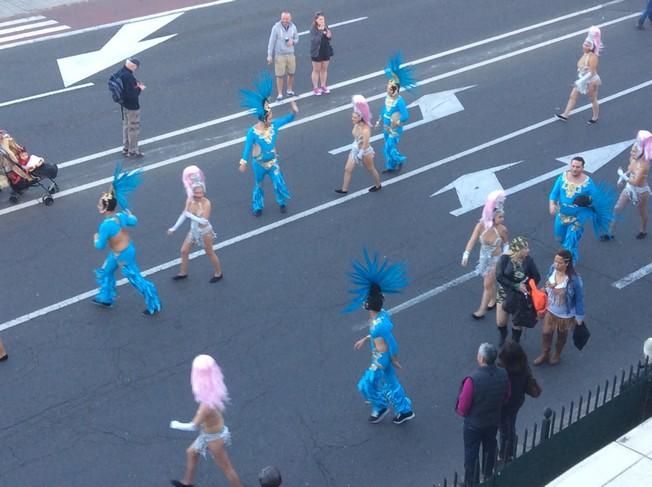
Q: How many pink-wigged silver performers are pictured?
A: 6